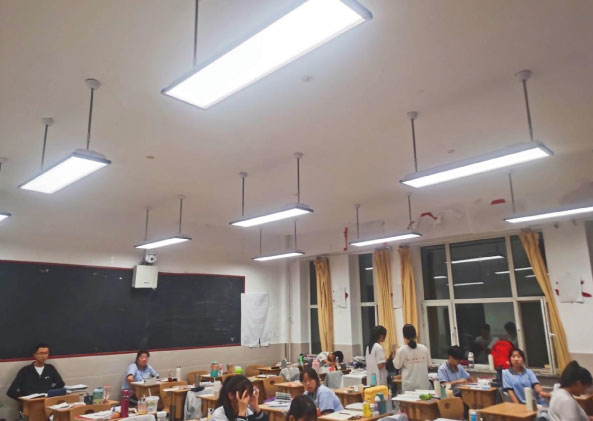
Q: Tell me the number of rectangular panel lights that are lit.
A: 9